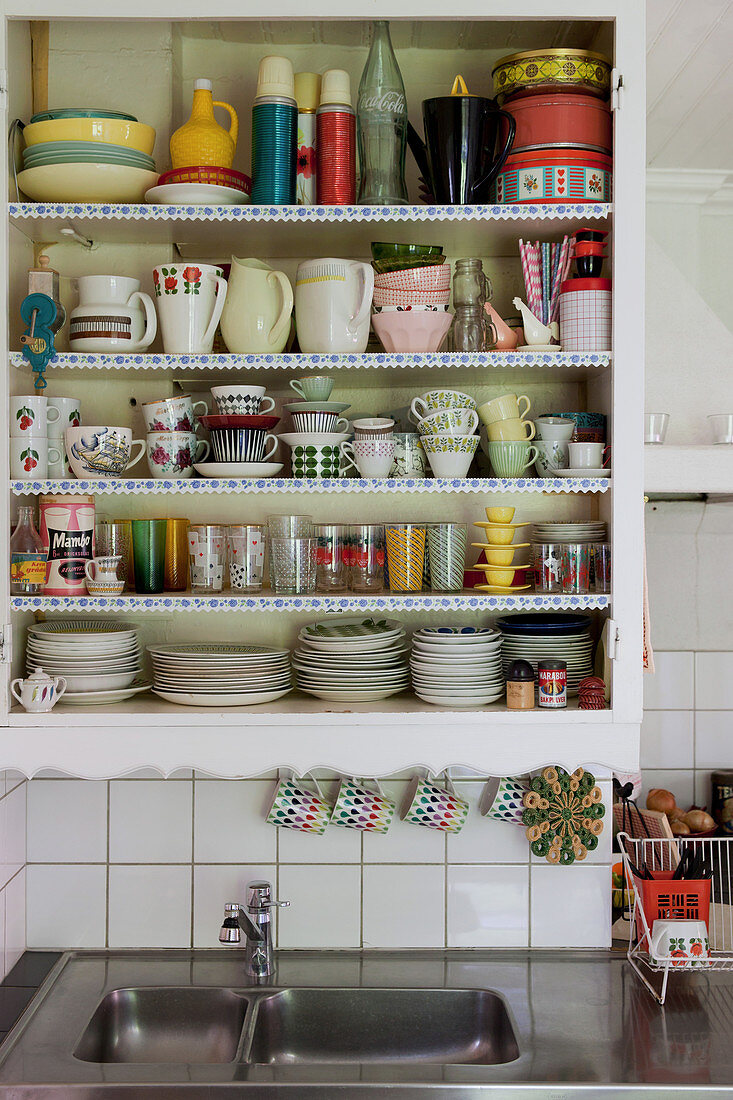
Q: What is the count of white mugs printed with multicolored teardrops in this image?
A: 4